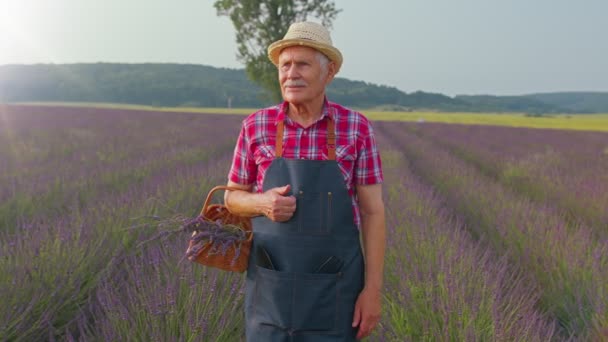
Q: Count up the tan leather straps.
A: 2